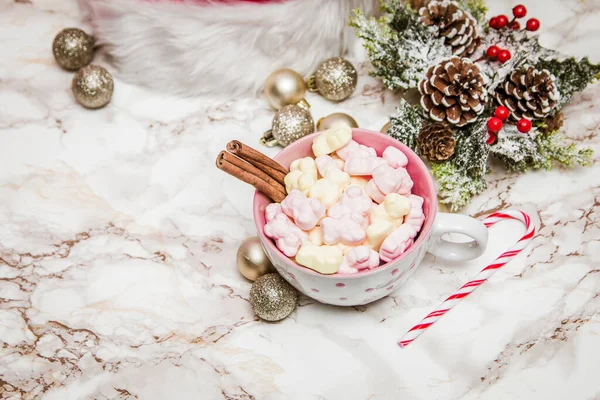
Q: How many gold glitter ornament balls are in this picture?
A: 5